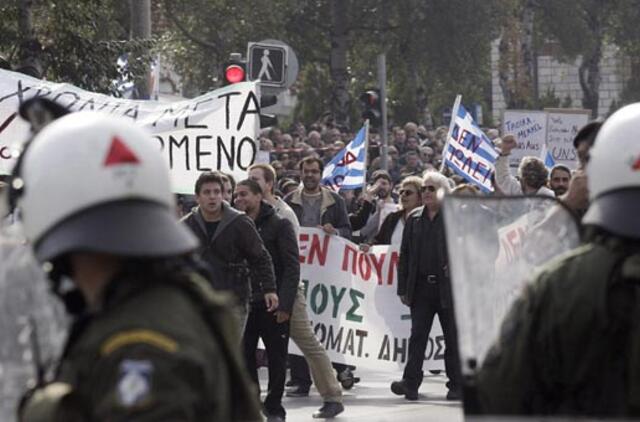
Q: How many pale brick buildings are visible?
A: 1